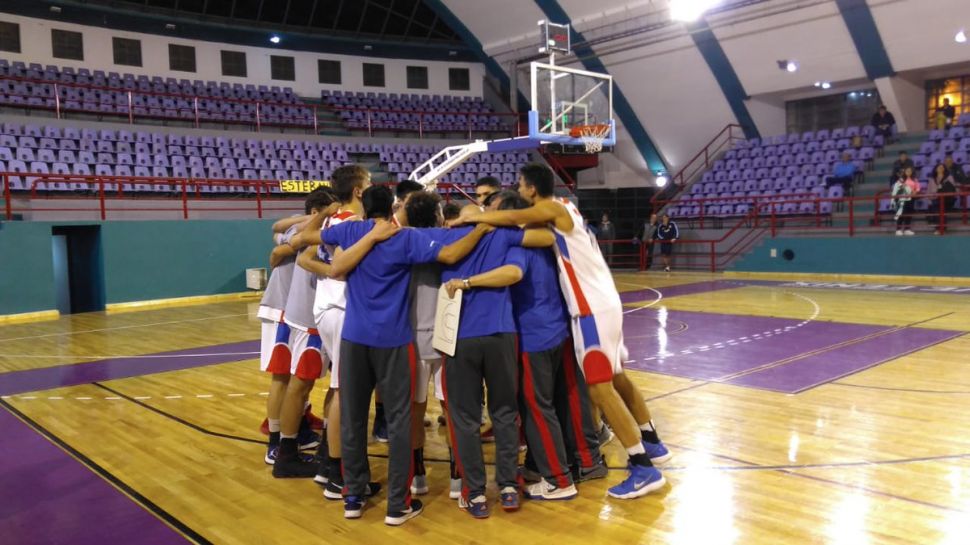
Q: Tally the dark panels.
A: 10